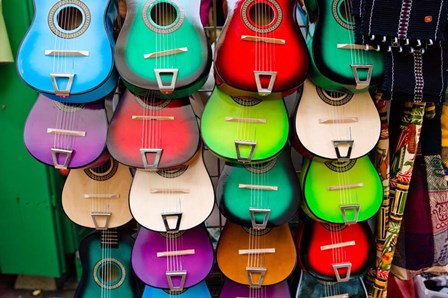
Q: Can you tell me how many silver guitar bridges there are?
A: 15